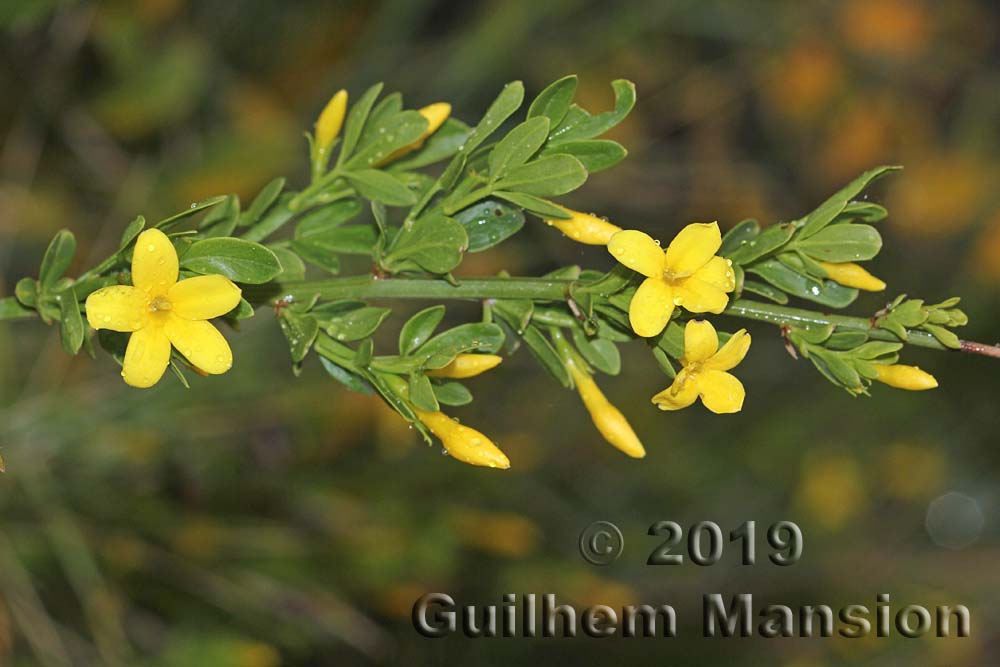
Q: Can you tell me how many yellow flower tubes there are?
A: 8